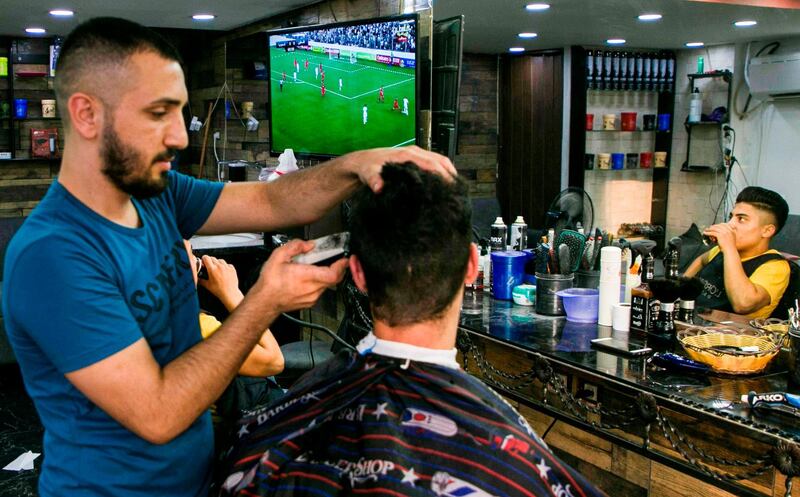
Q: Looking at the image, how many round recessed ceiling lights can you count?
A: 10